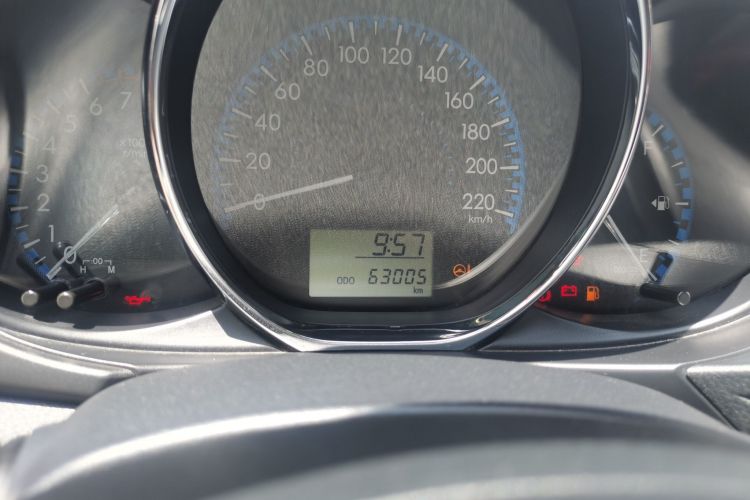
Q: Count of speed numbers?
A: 12